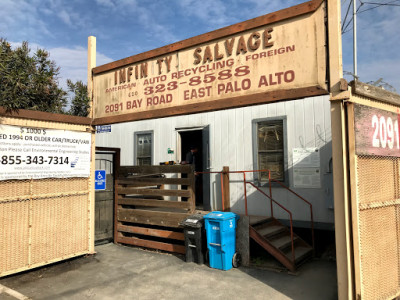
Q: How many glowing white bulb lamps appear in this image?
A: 0